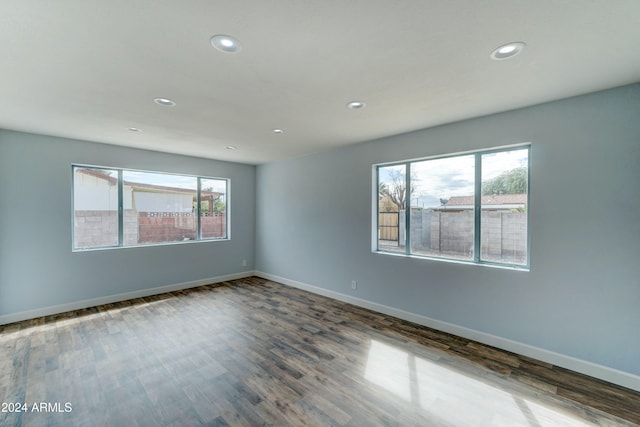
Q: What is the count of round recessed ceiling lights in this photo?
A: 7